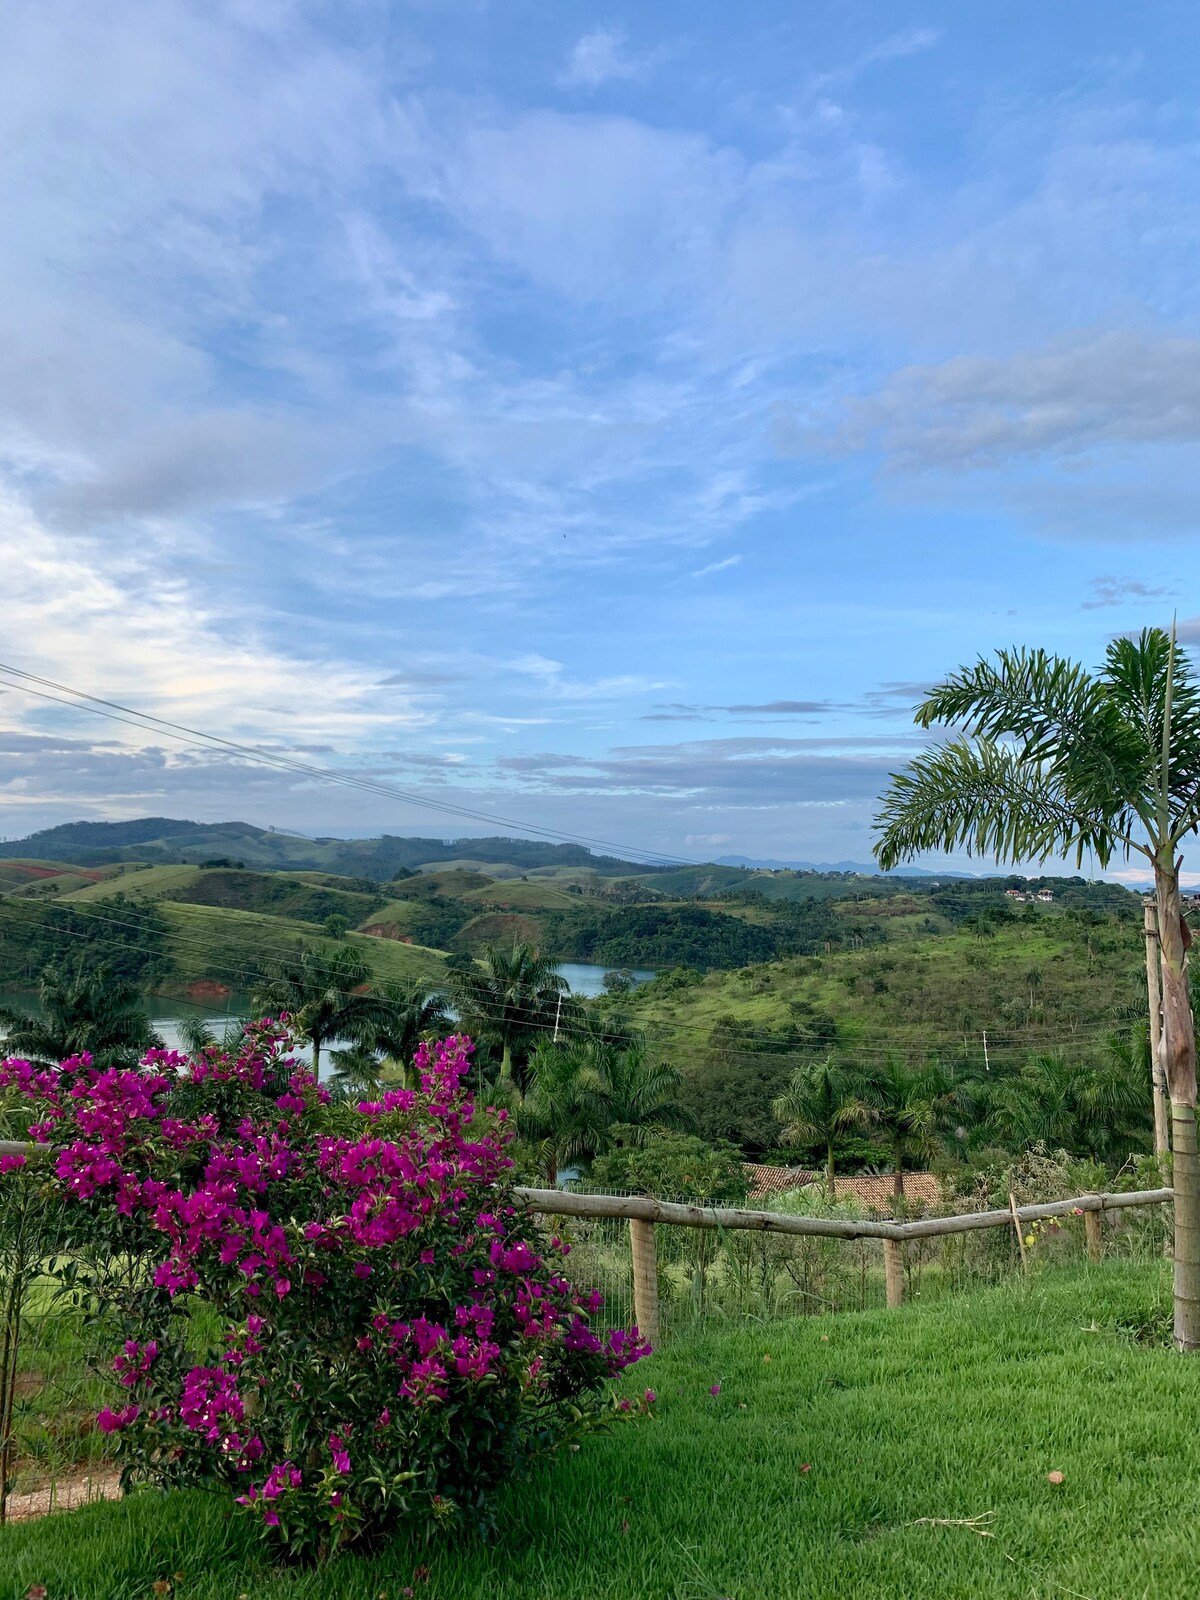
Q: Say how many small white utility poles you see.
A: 2